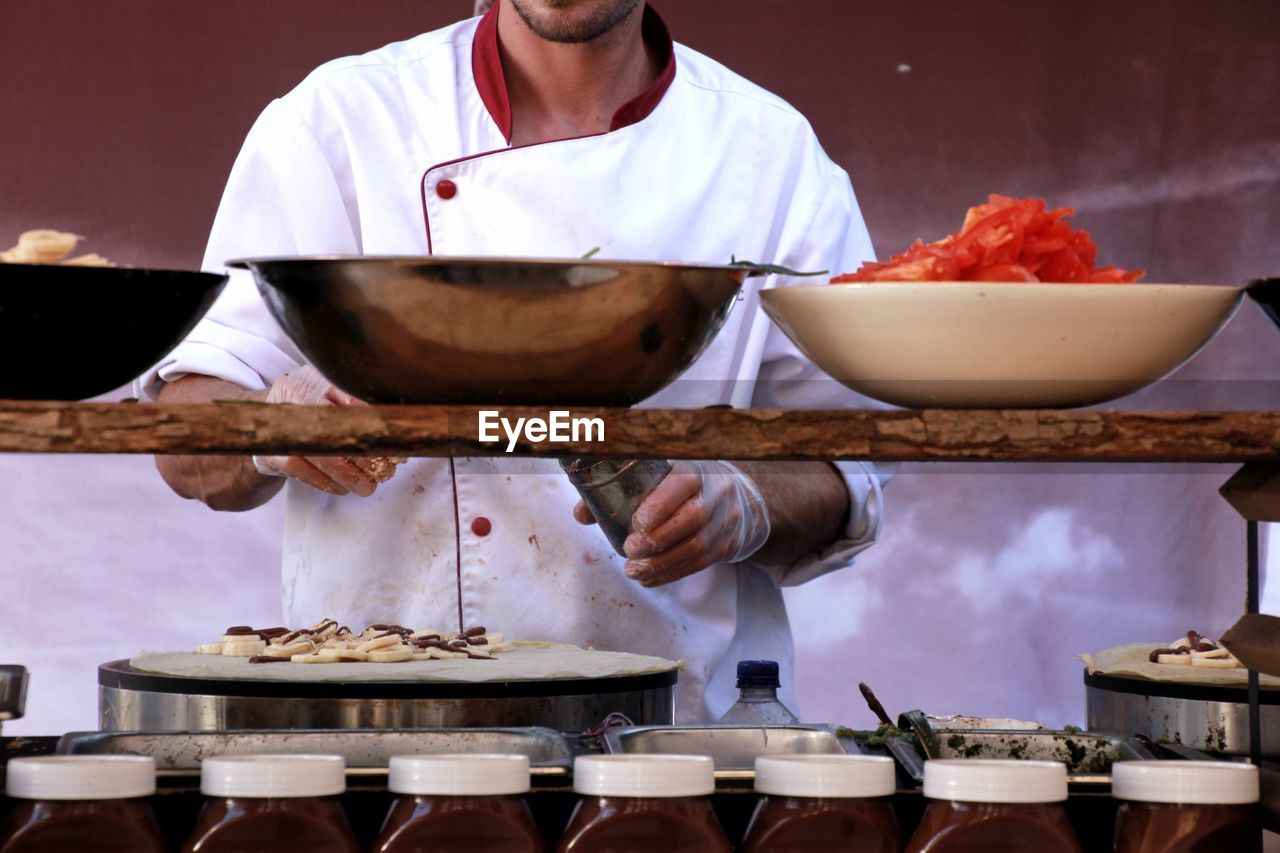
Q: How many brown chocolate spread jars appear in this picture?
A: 7